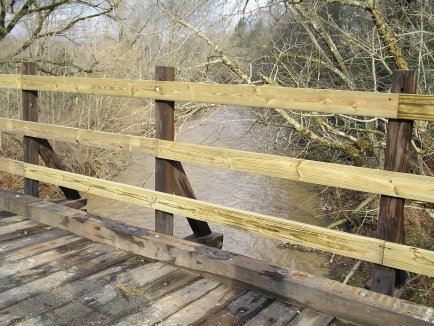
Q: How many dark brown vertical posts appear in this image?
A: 3